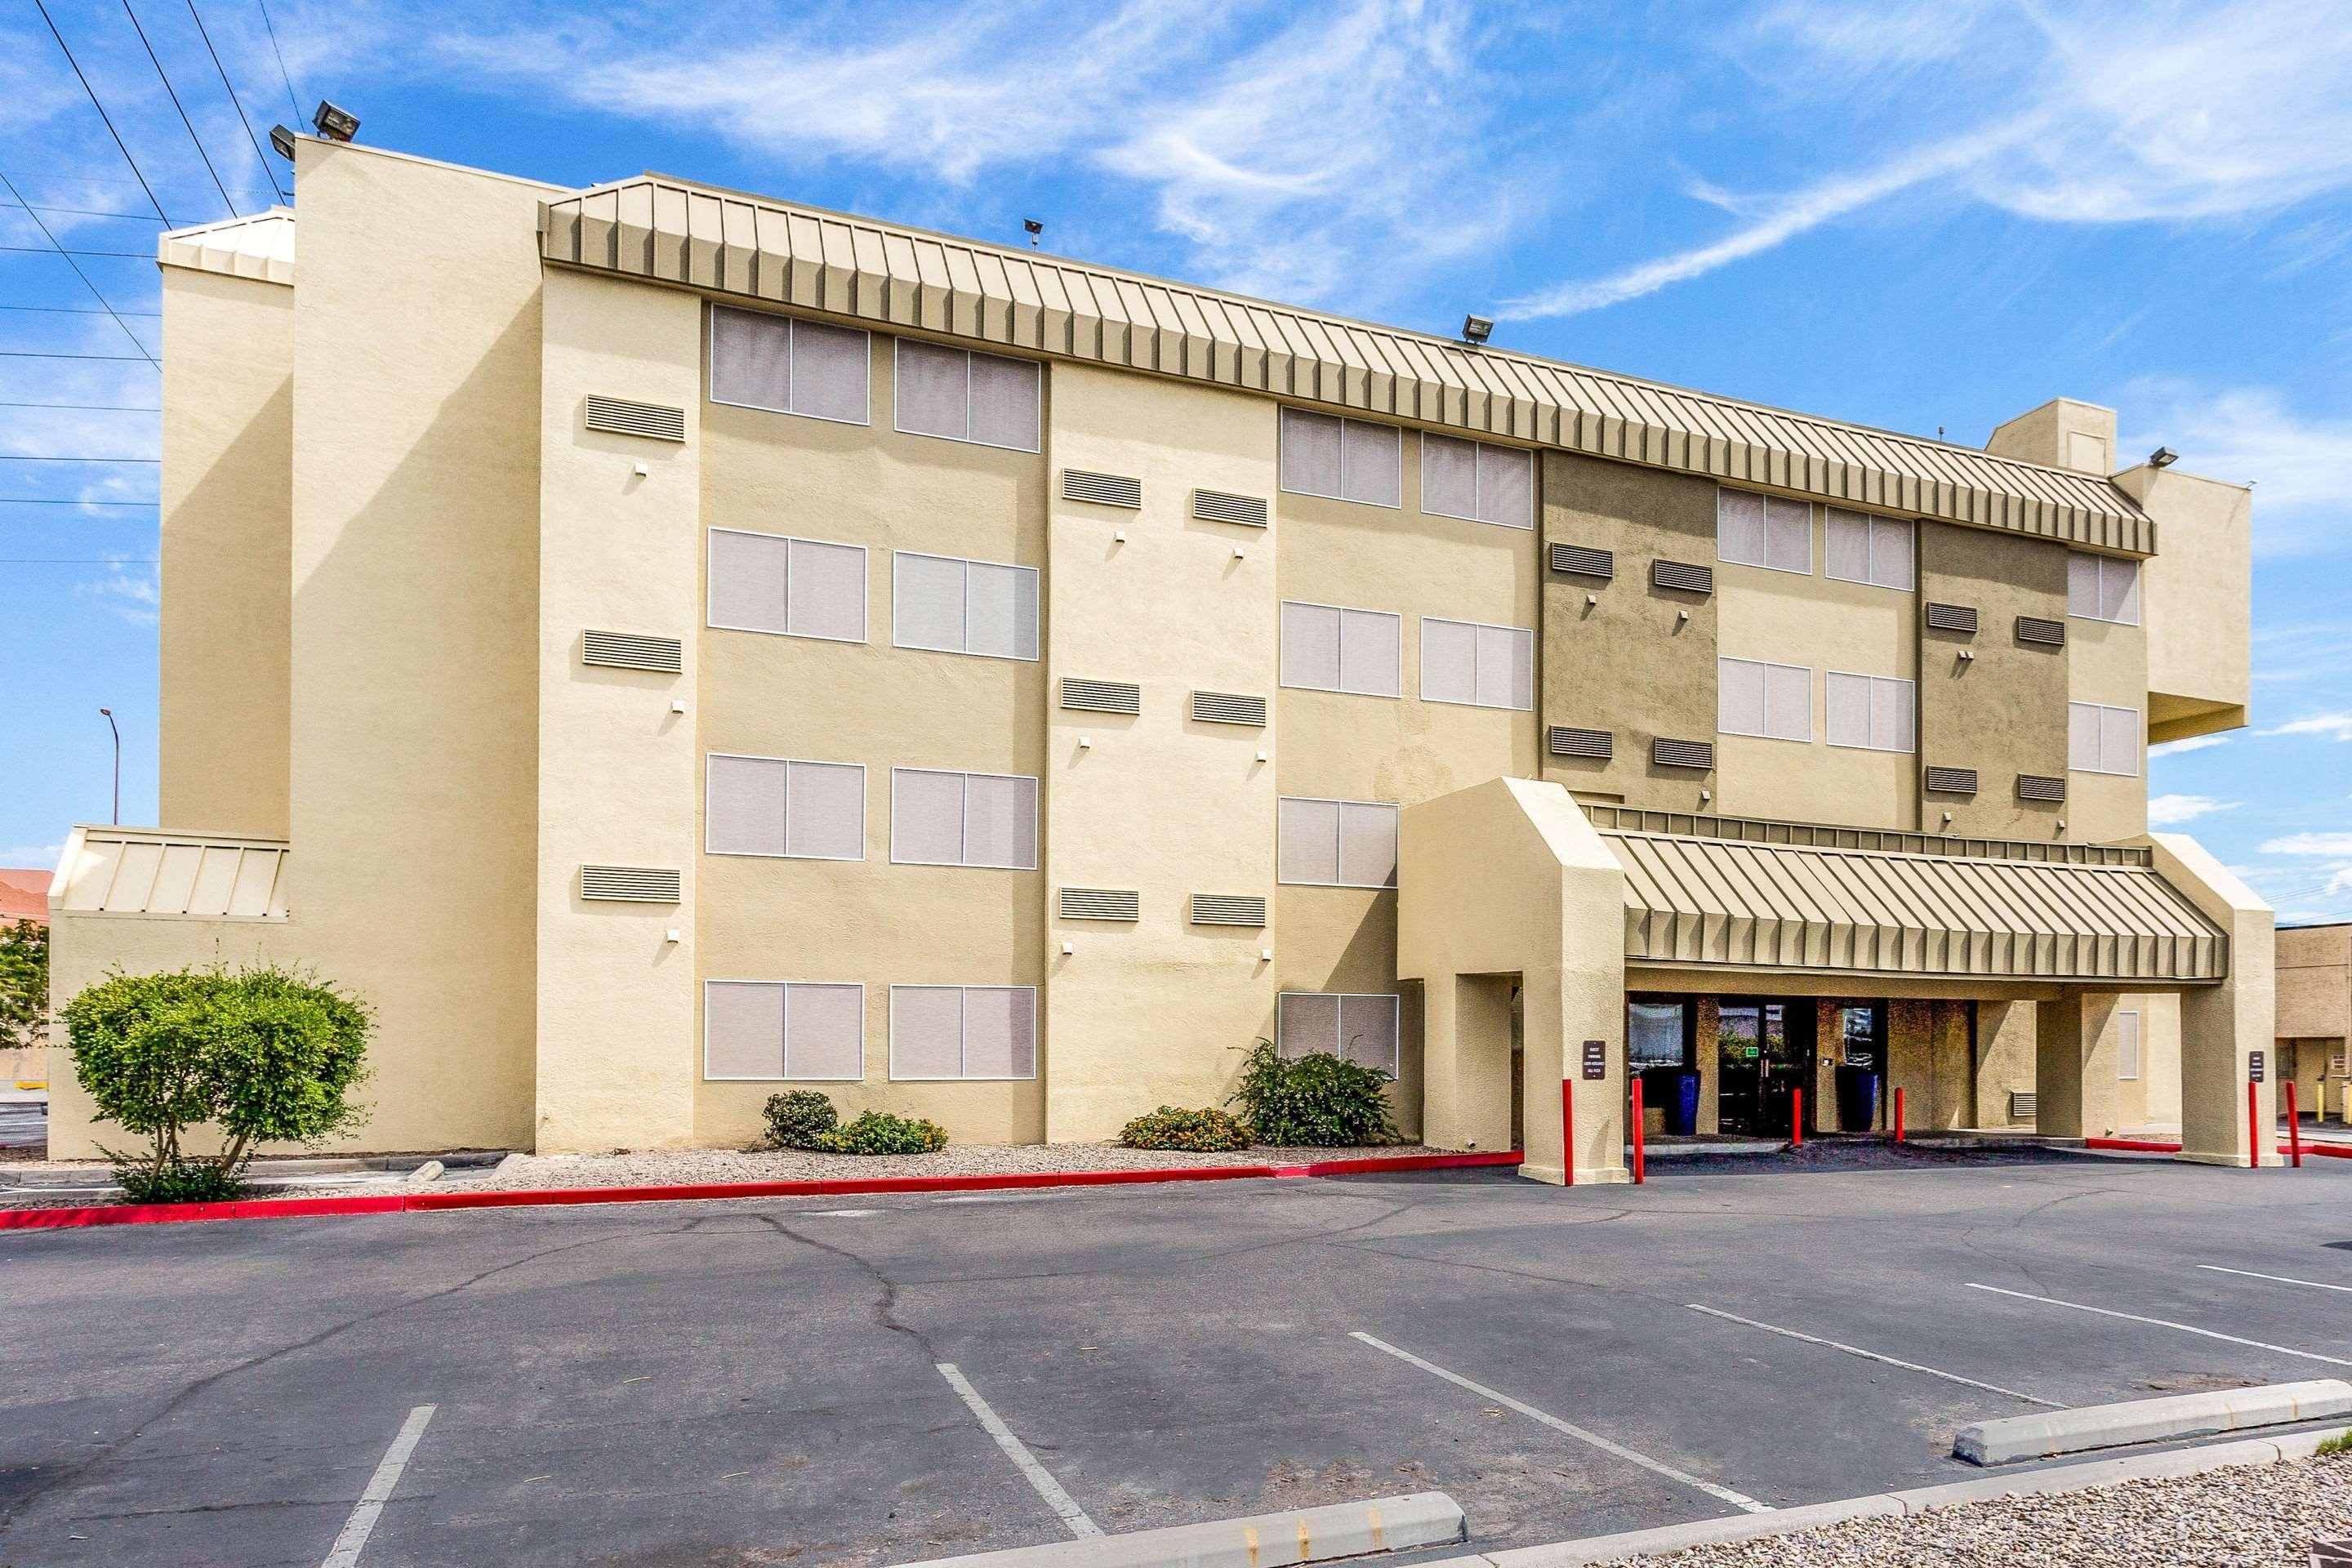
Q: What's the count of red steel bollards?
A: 6